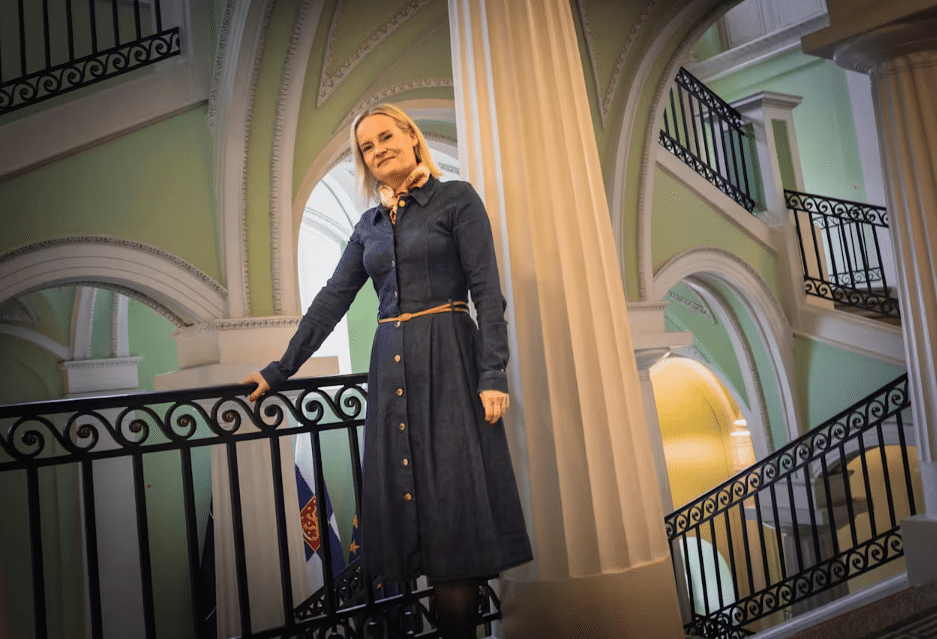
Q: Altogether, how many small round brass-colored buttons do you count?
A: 9